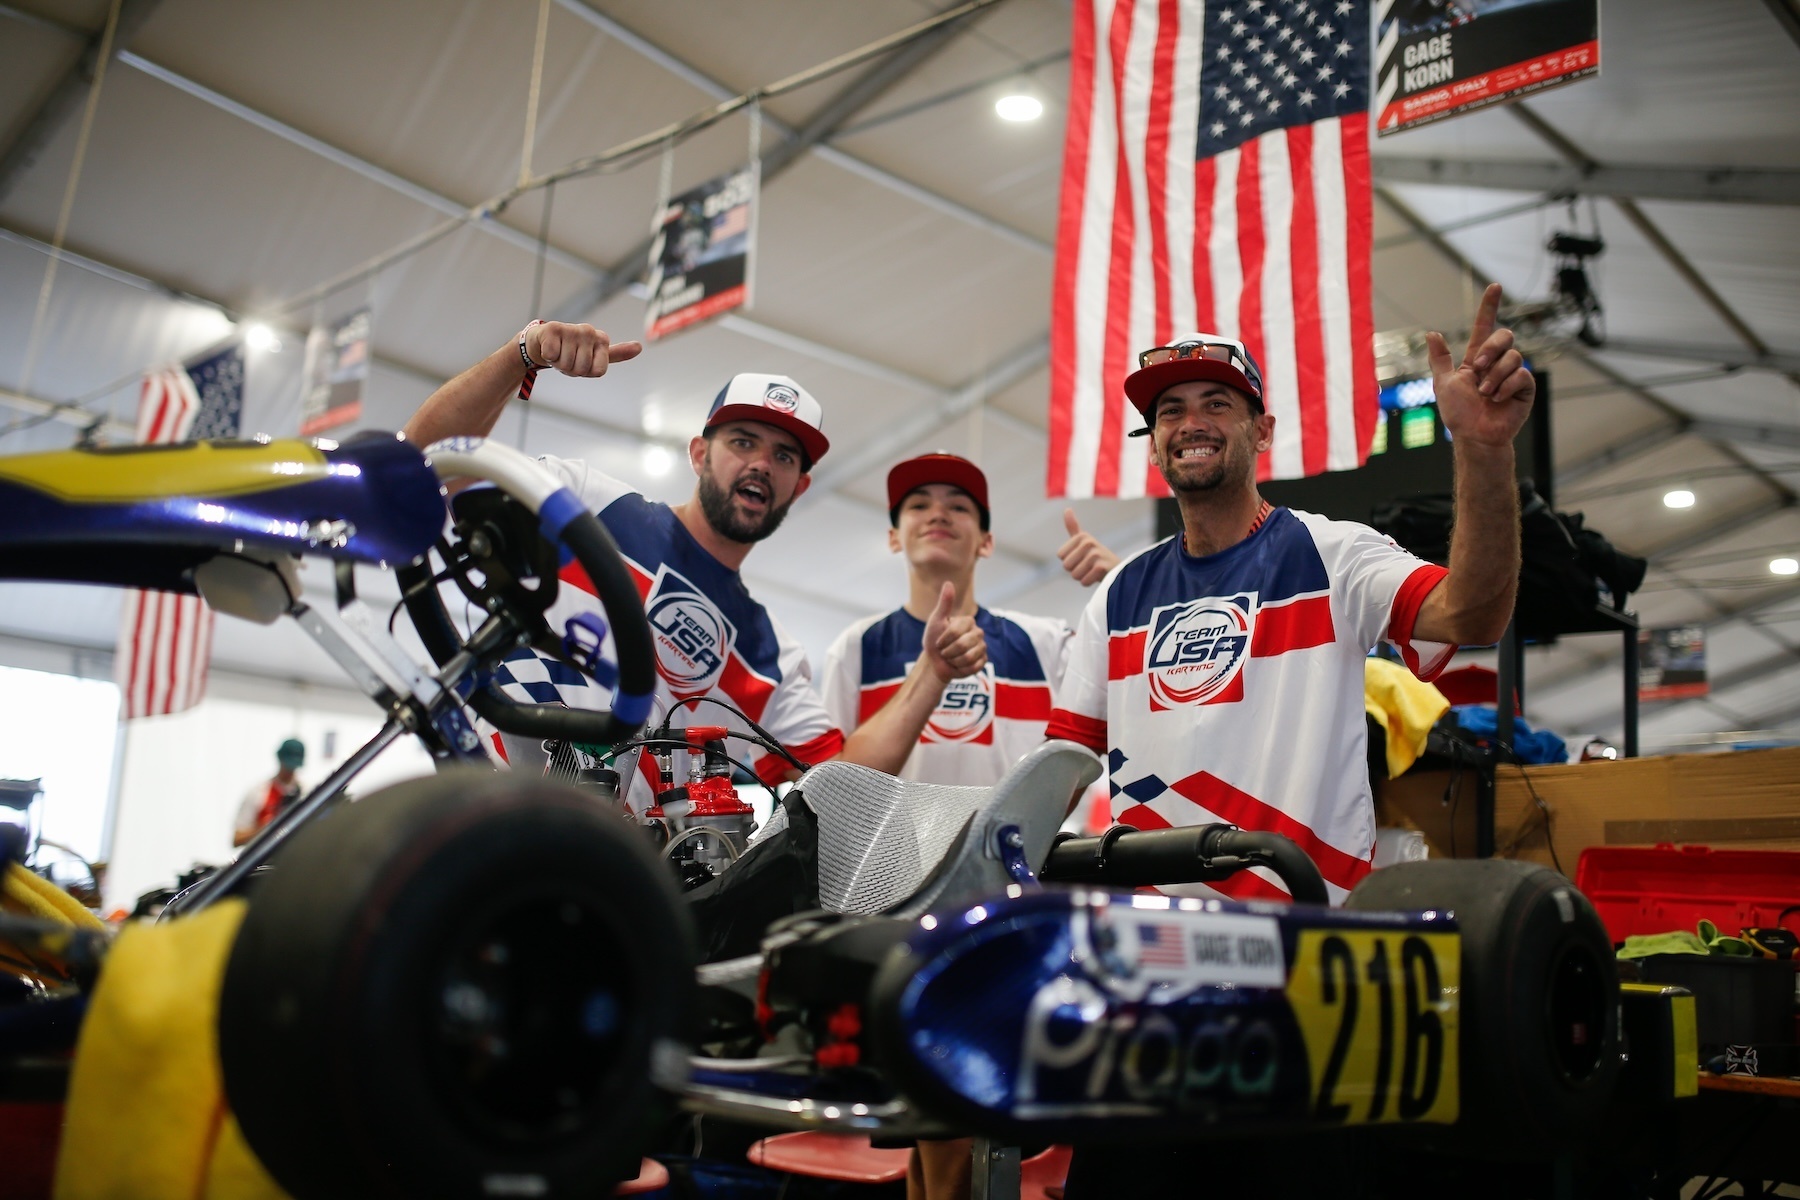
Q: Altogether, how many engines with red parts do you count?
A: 1